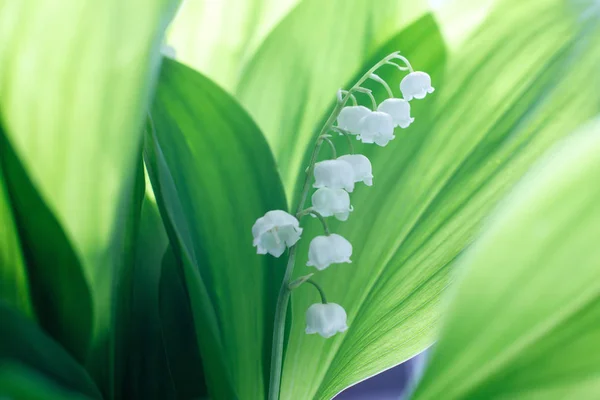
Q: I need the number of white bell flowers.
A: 10